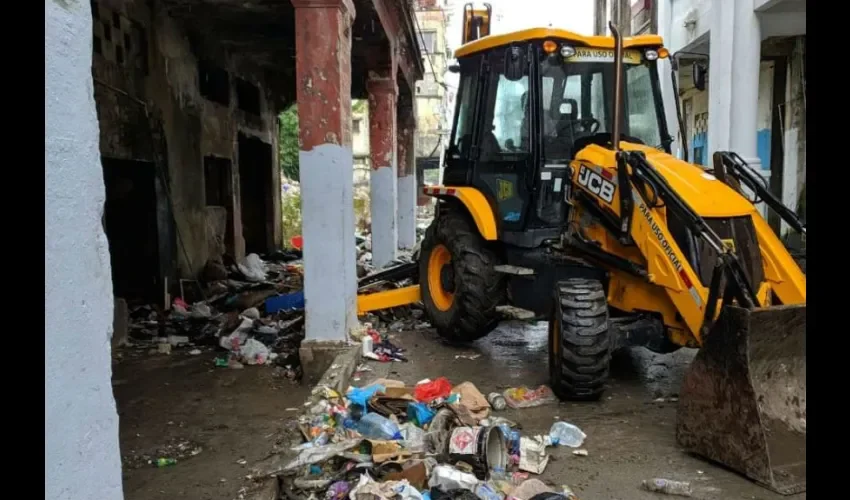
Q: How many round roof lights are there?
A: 4